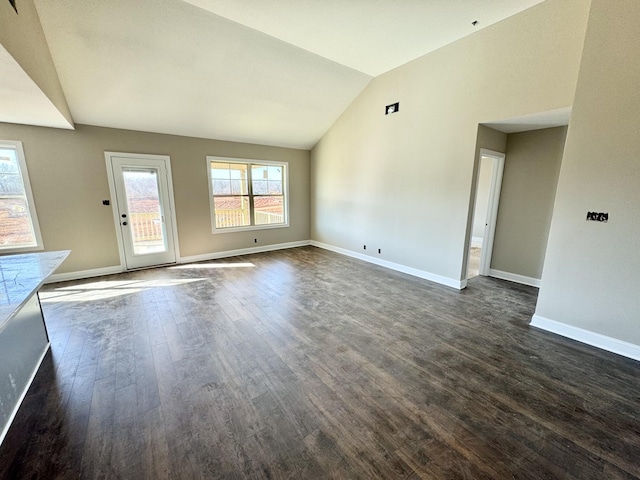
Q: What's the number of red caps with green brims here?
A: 0